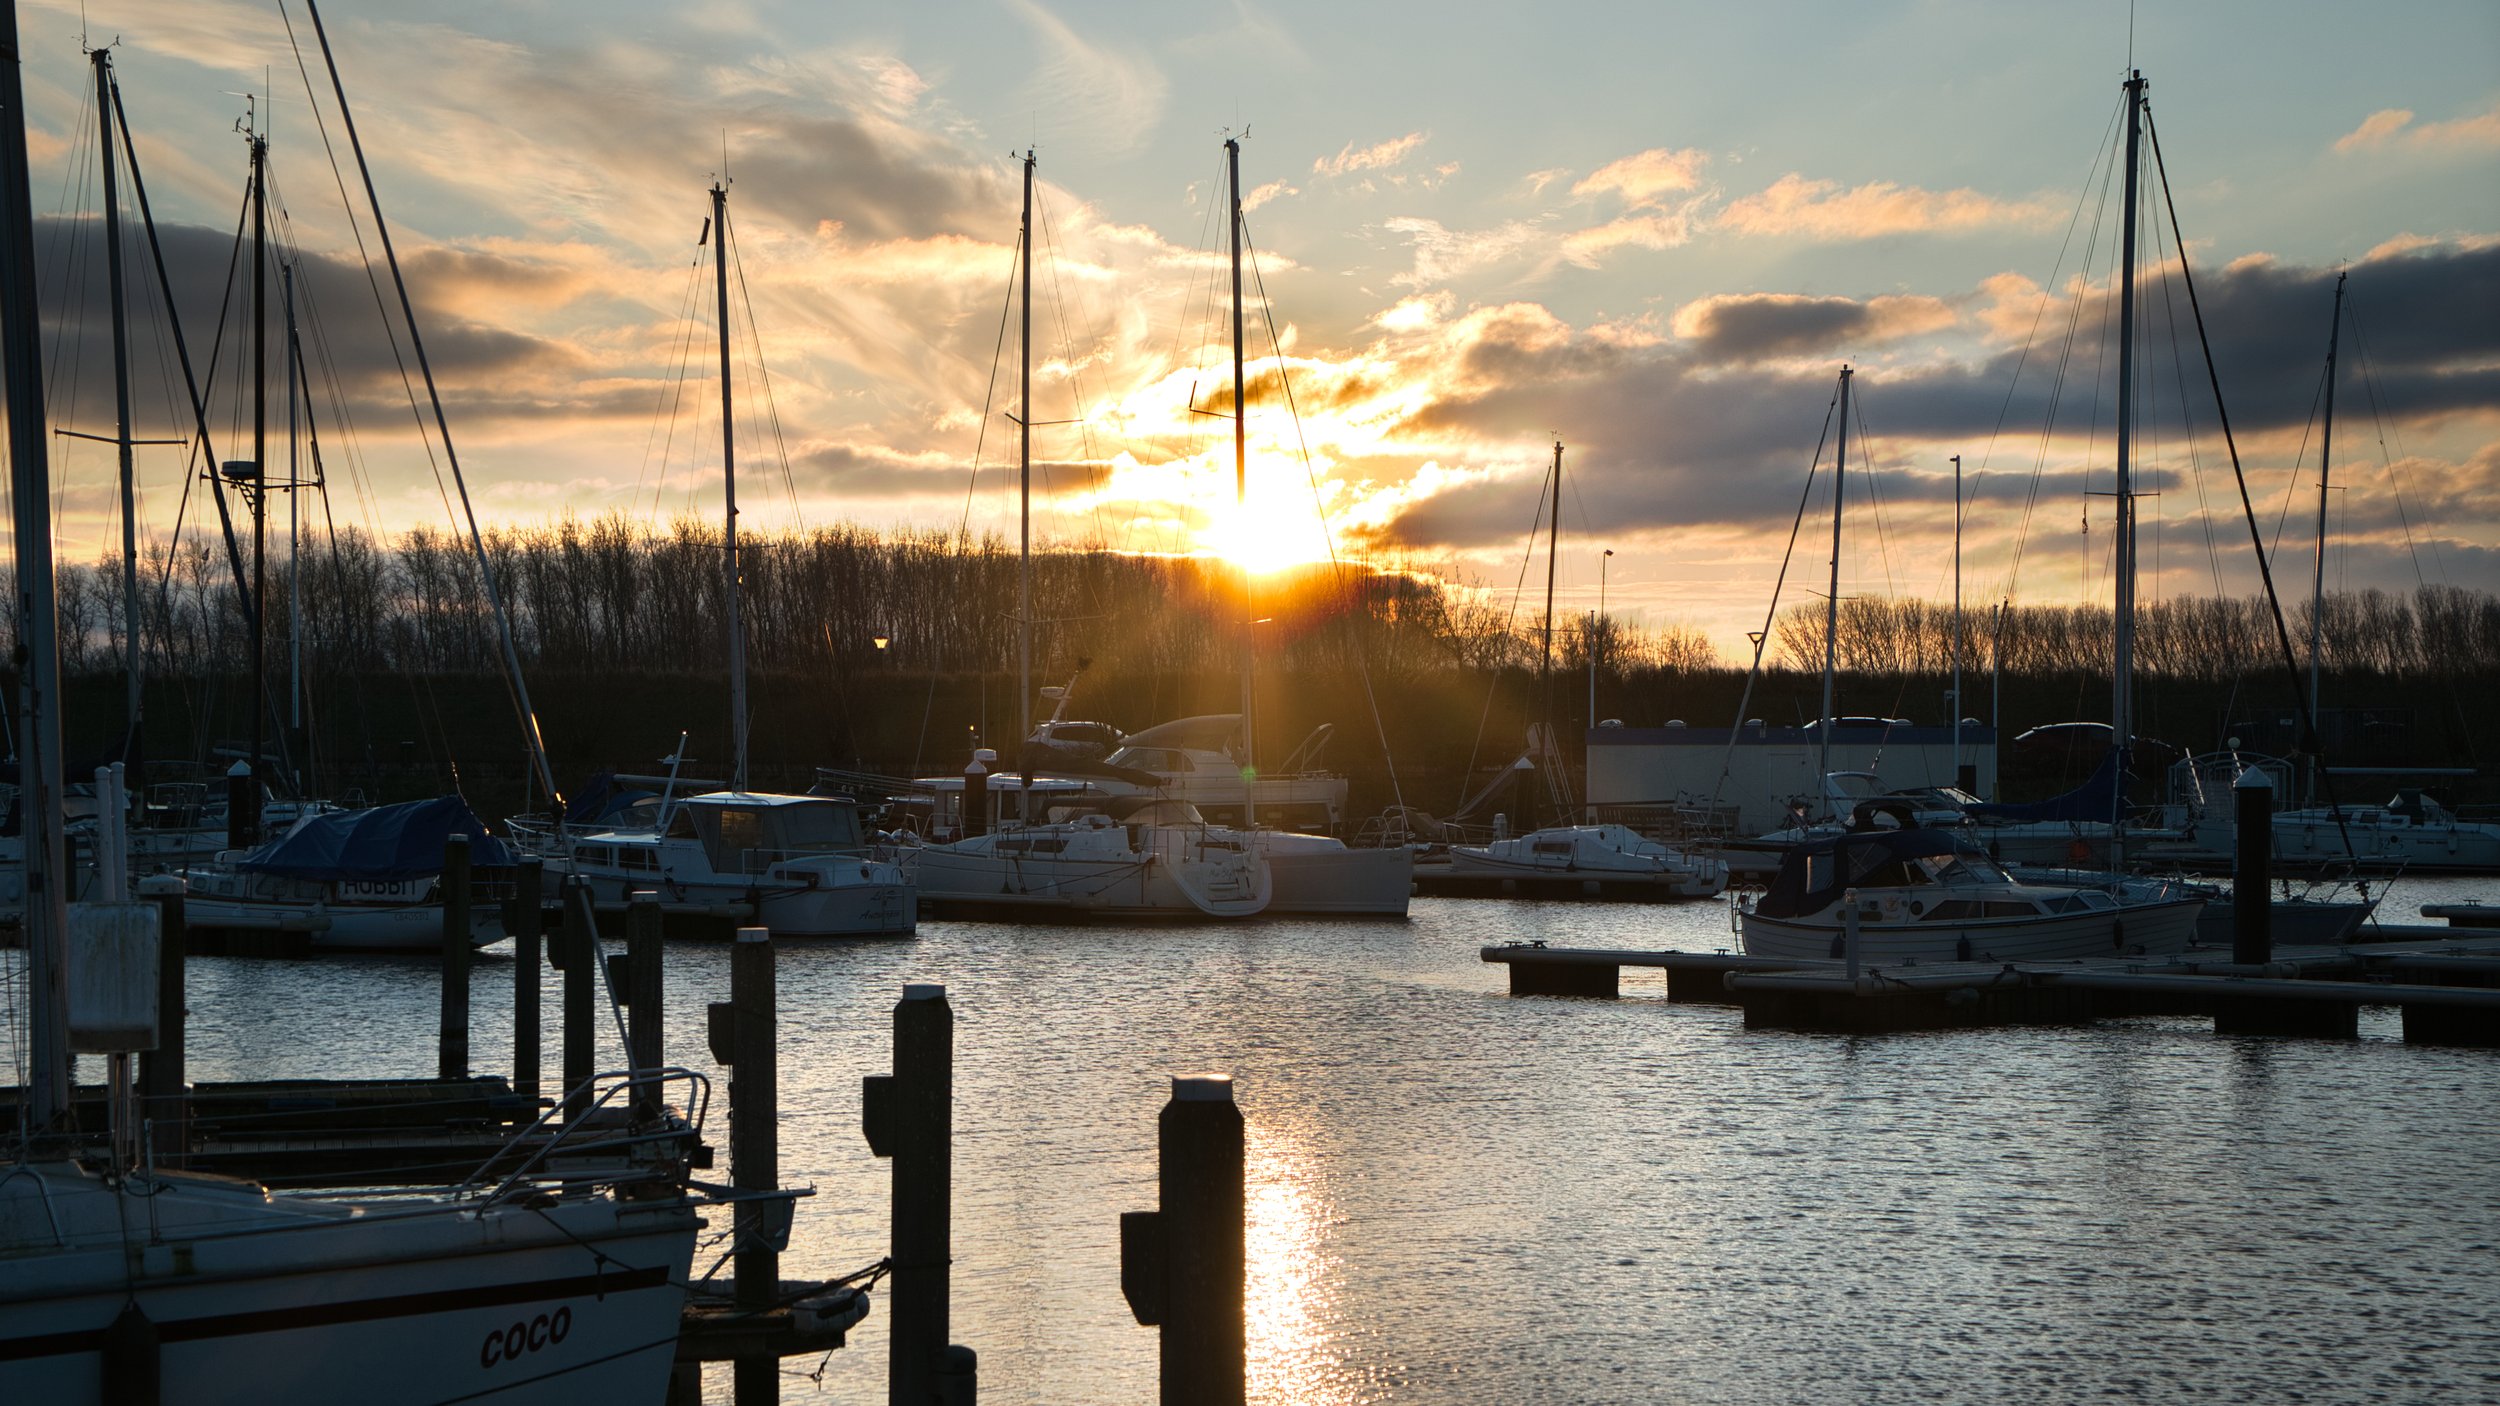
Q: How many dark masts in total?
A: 11